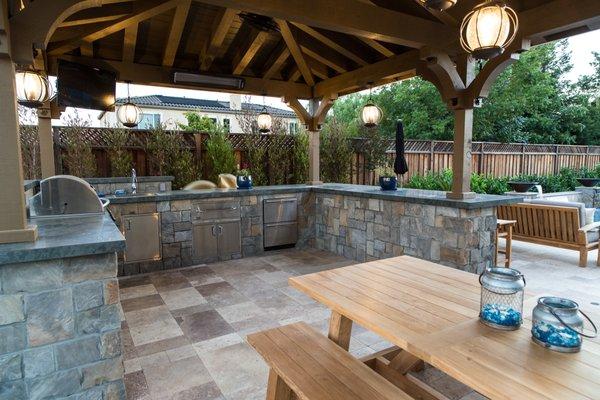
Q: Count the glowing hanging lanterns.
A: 6